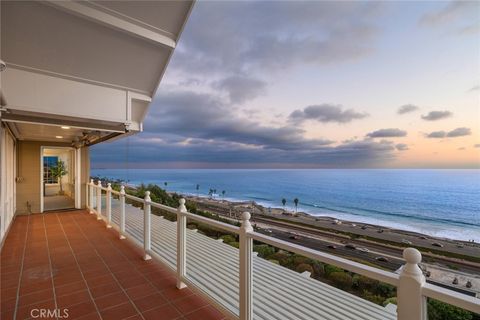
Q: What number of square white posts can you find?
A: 8